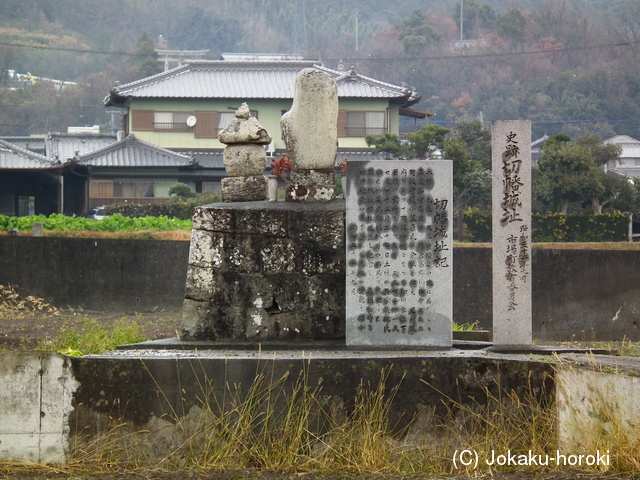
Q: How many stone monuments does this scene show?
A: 4